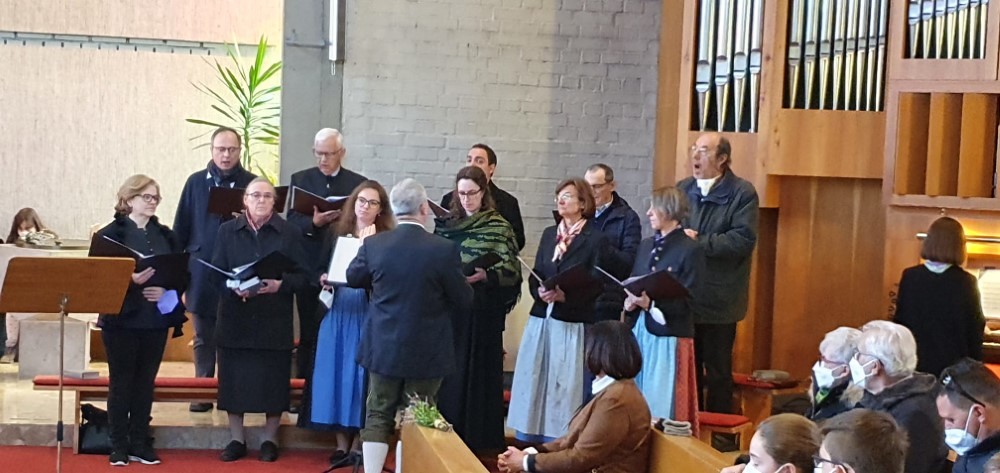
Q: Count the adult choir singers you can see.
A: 11